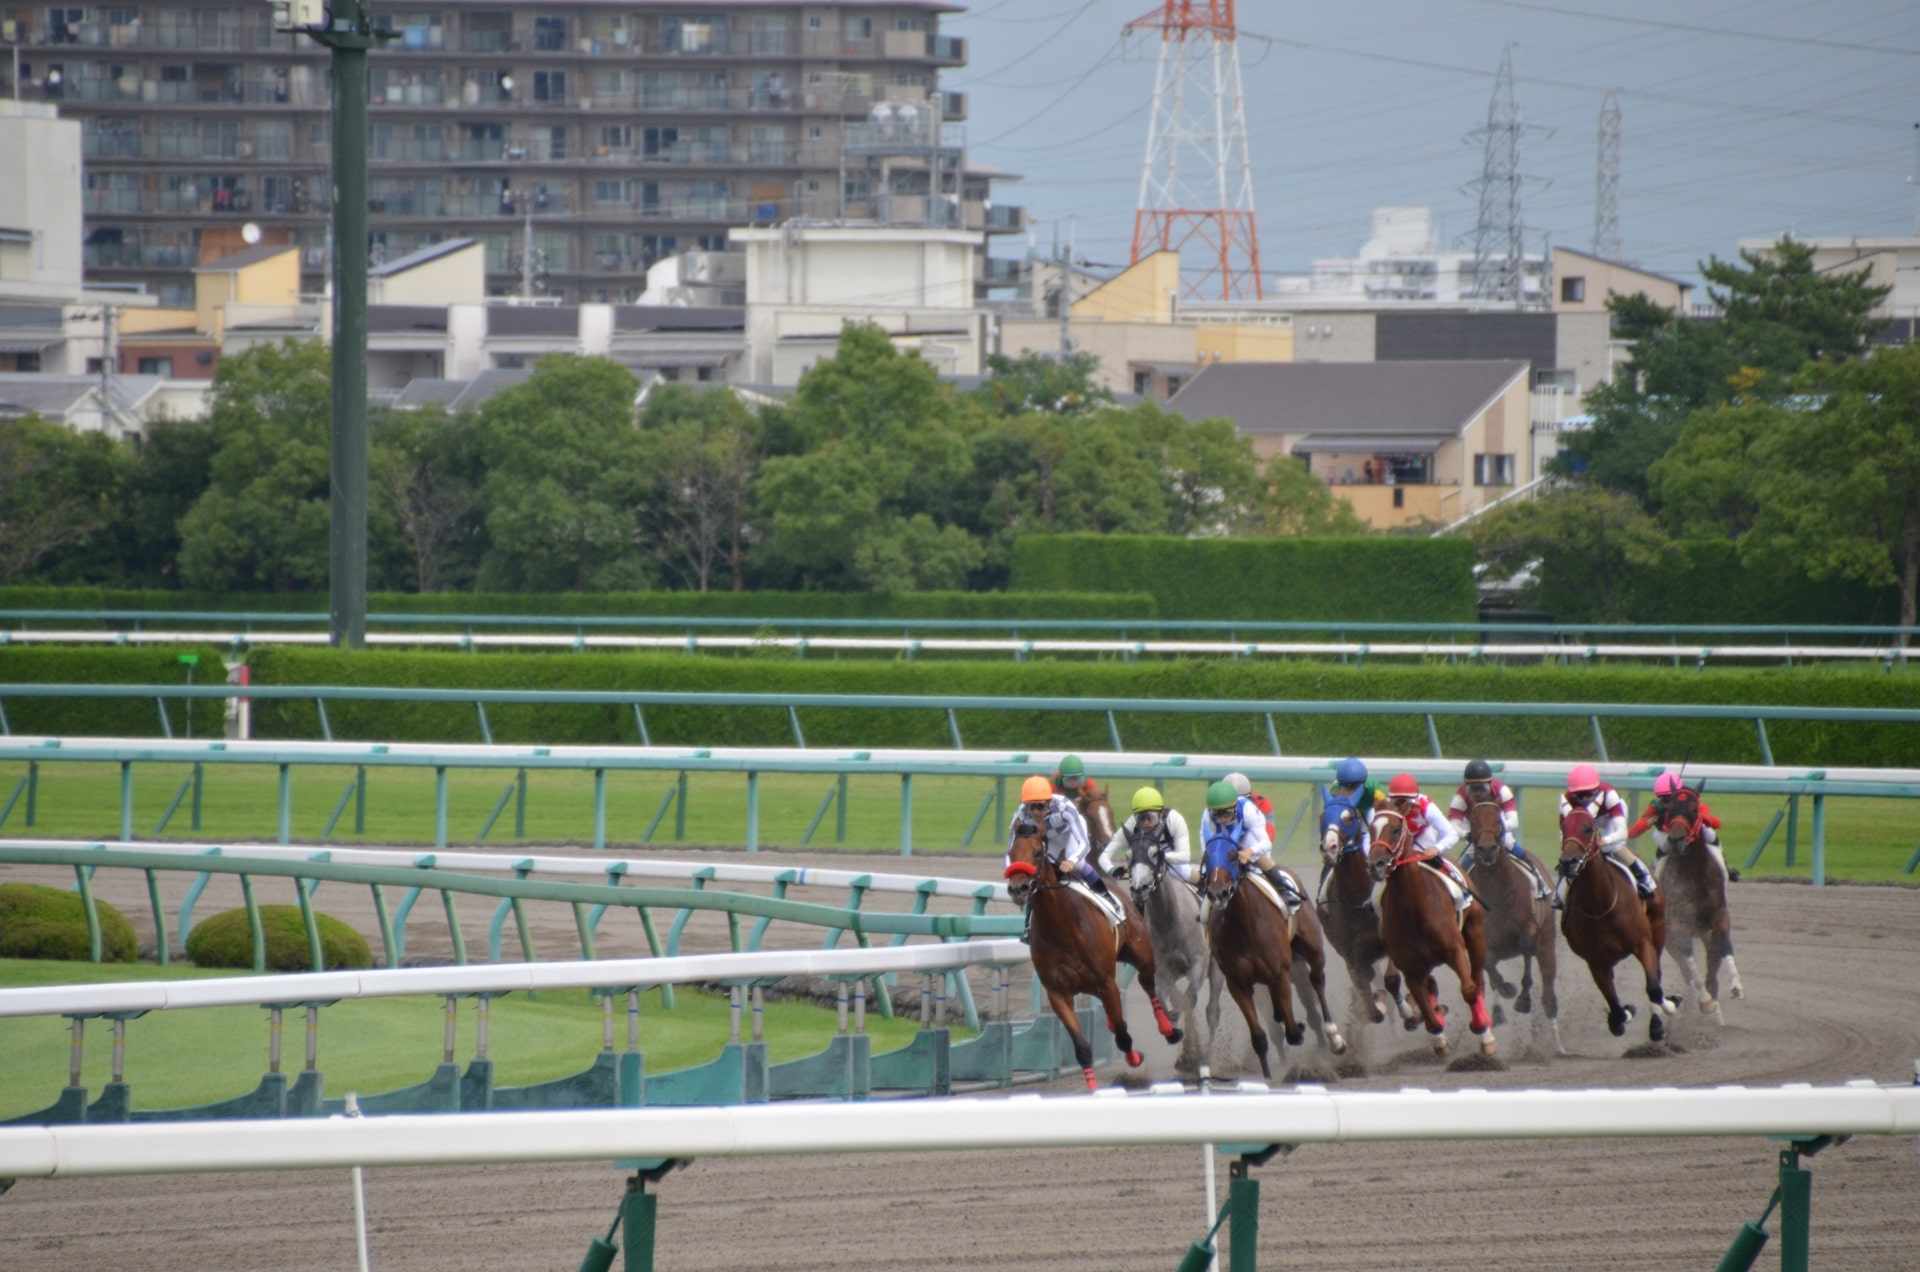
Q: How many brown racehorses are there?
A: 8